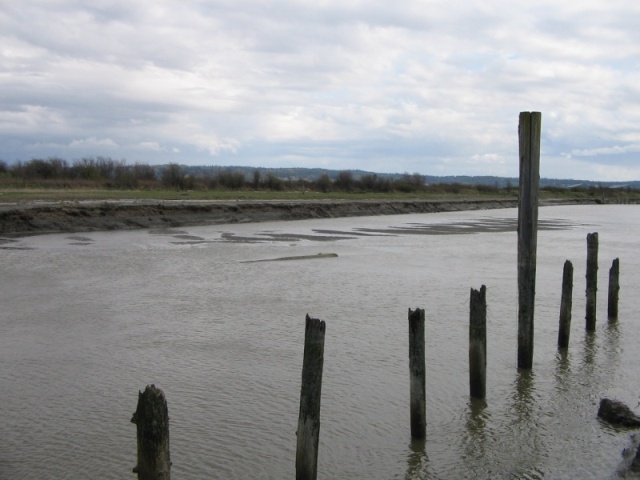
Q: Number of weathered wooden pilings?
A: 8